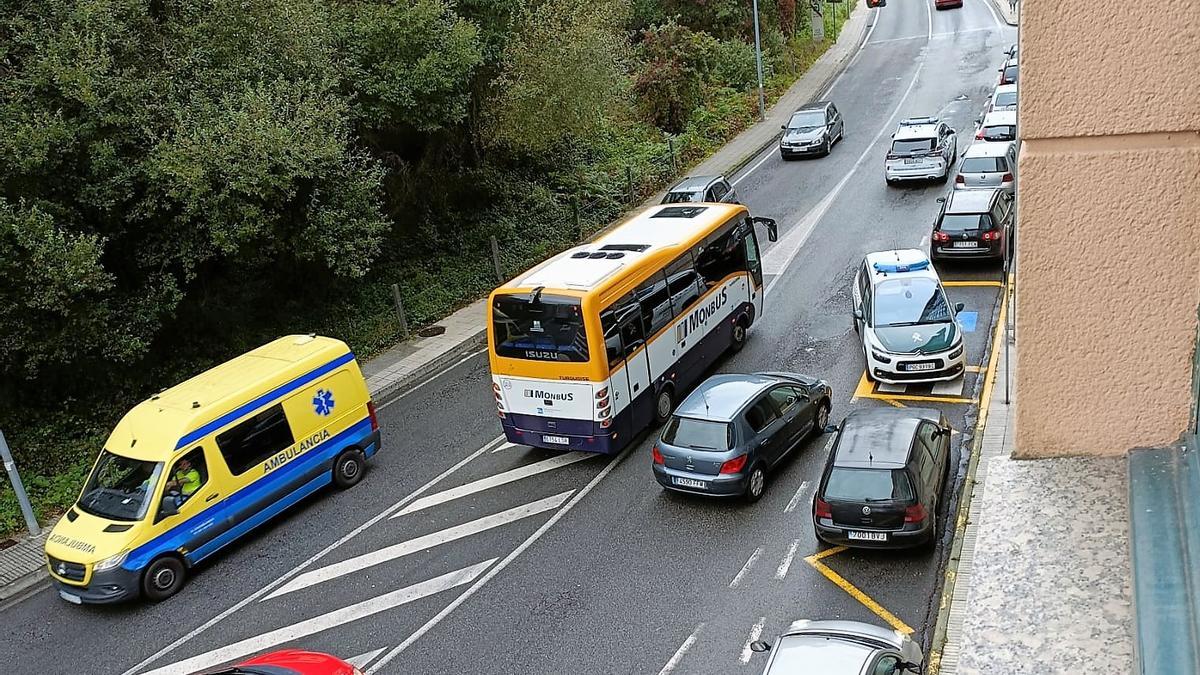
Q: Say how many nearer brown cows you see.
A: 0